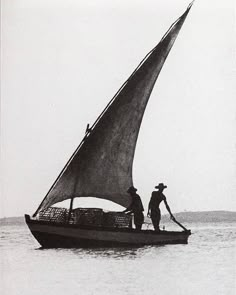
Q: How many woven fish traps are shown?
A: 3